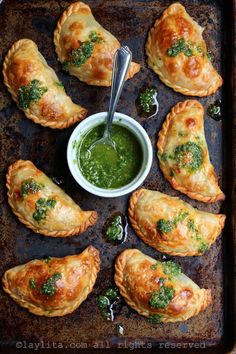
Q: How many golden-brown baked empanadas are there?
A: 8